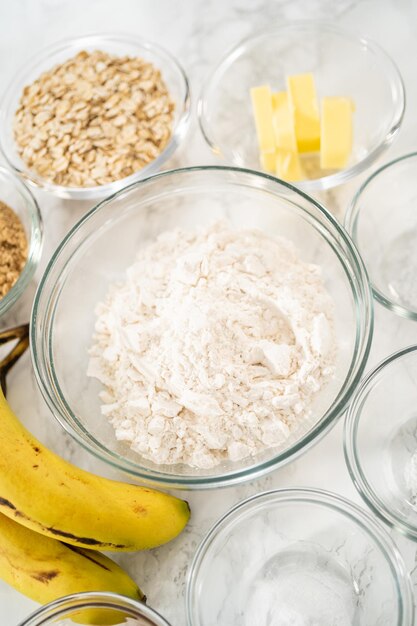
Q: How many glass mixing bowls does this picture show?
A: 8